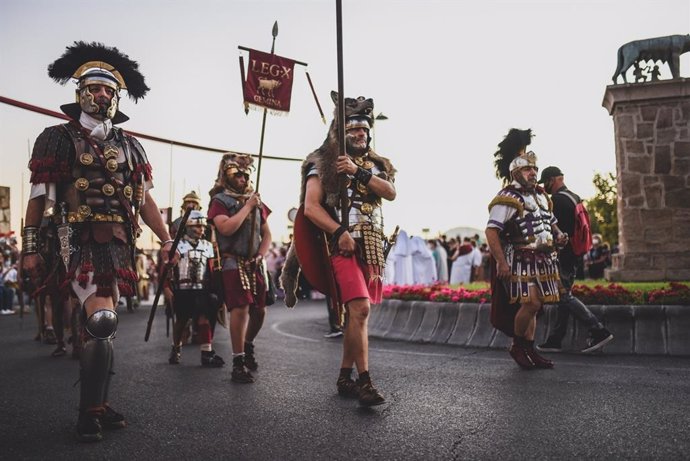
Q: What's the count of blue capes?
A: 0